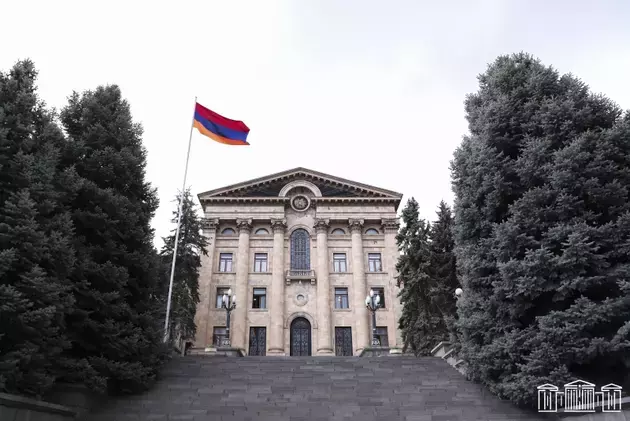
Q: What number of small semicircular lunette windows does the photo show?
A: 4